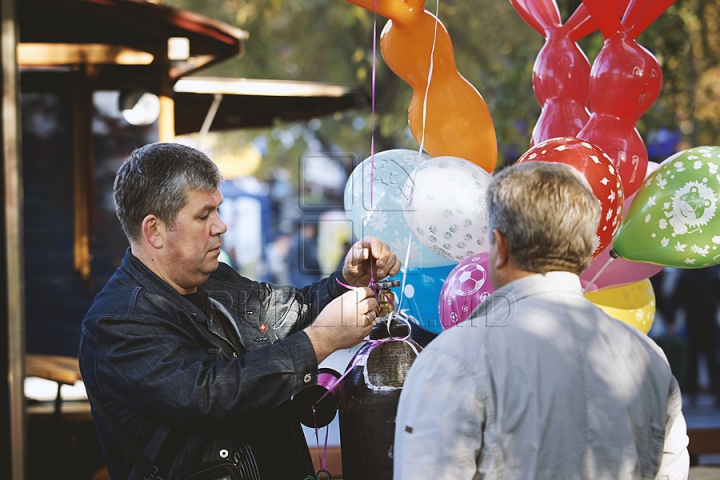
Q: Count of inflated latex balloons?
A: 11